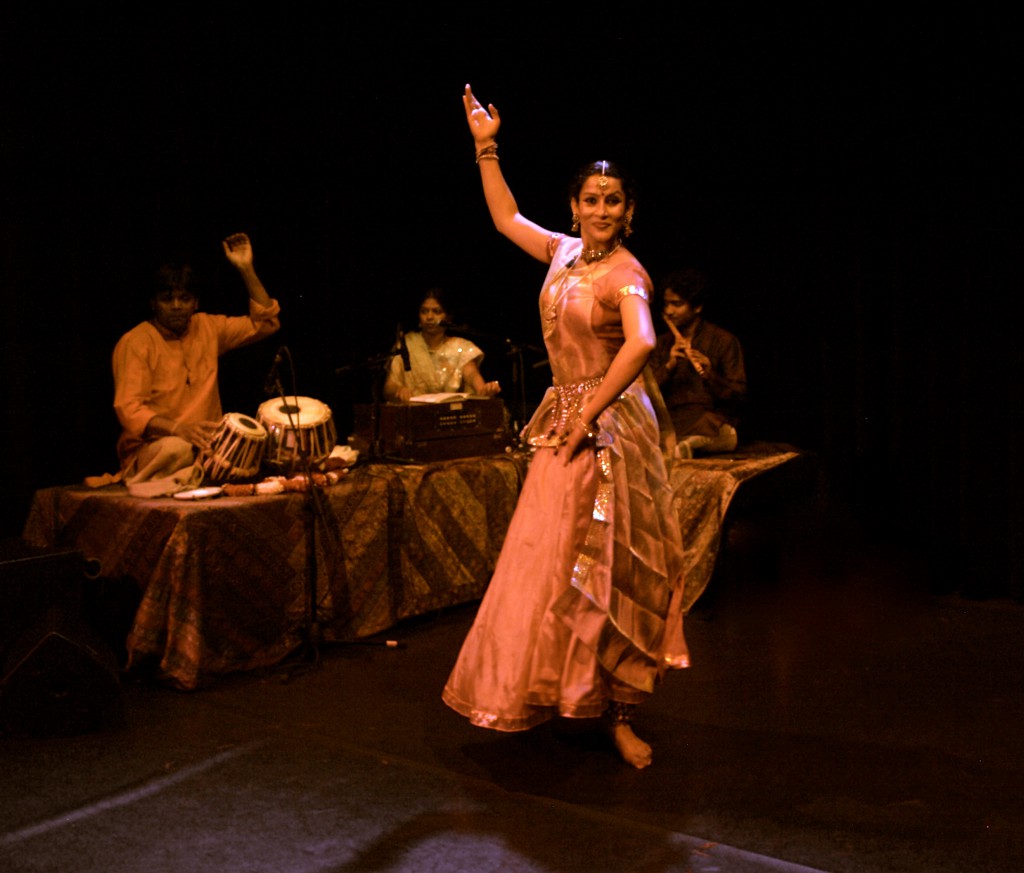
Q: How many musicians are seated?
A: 3